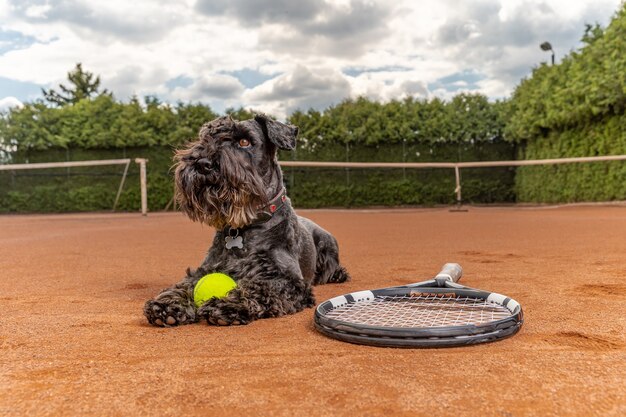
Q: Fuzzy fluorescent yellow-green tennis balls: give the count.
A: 1